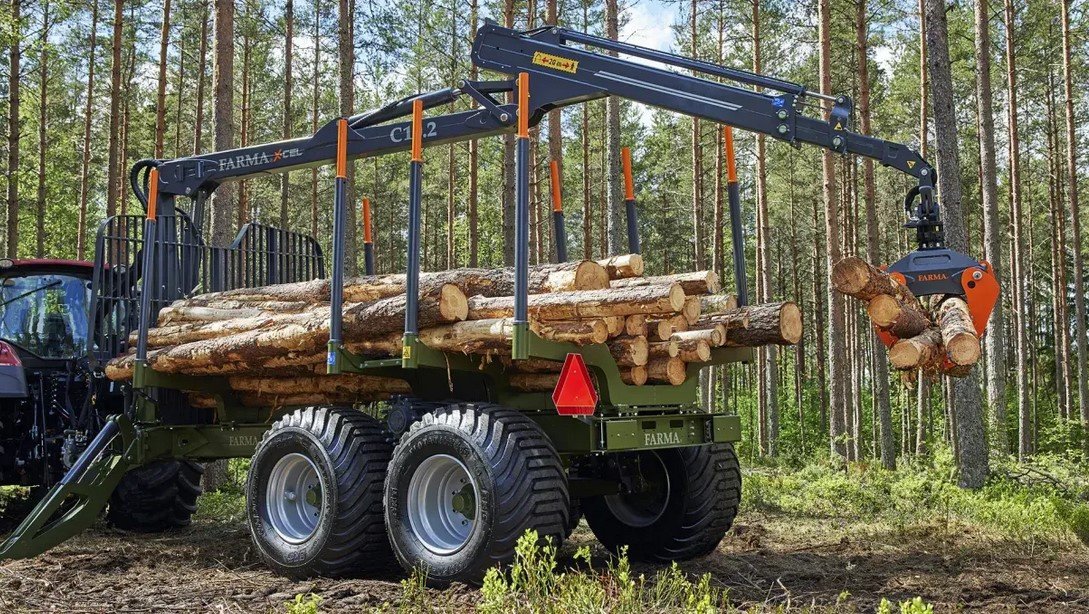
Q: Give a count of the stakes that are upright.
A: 8